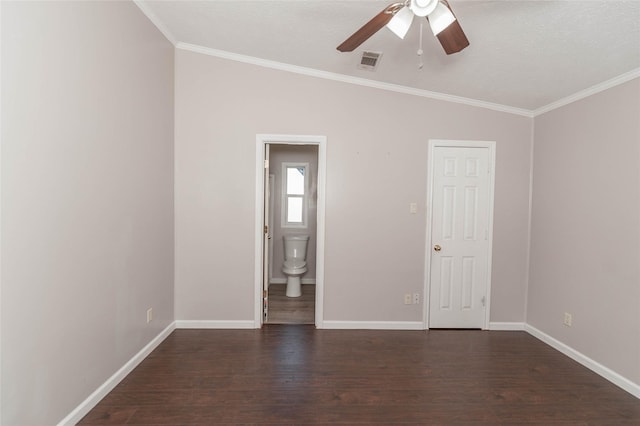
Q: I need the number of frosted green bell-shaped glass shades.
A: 0